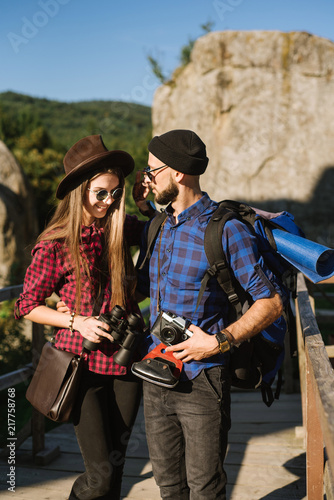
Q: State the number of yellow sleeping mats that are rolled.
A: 0